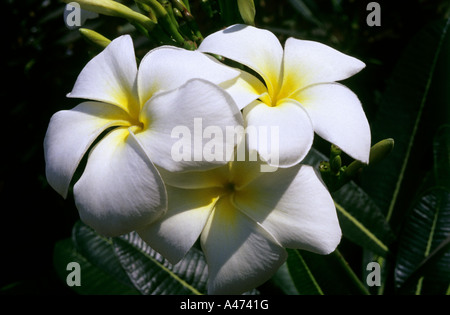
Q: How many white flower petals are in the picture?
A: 15